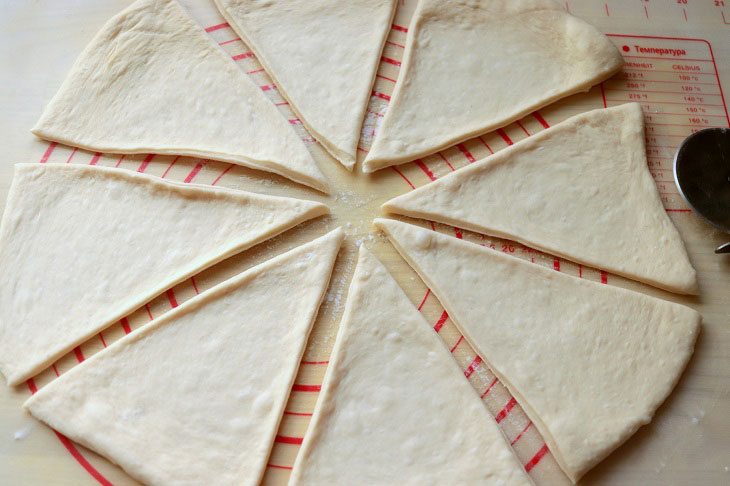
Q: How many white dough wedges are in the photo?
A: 8